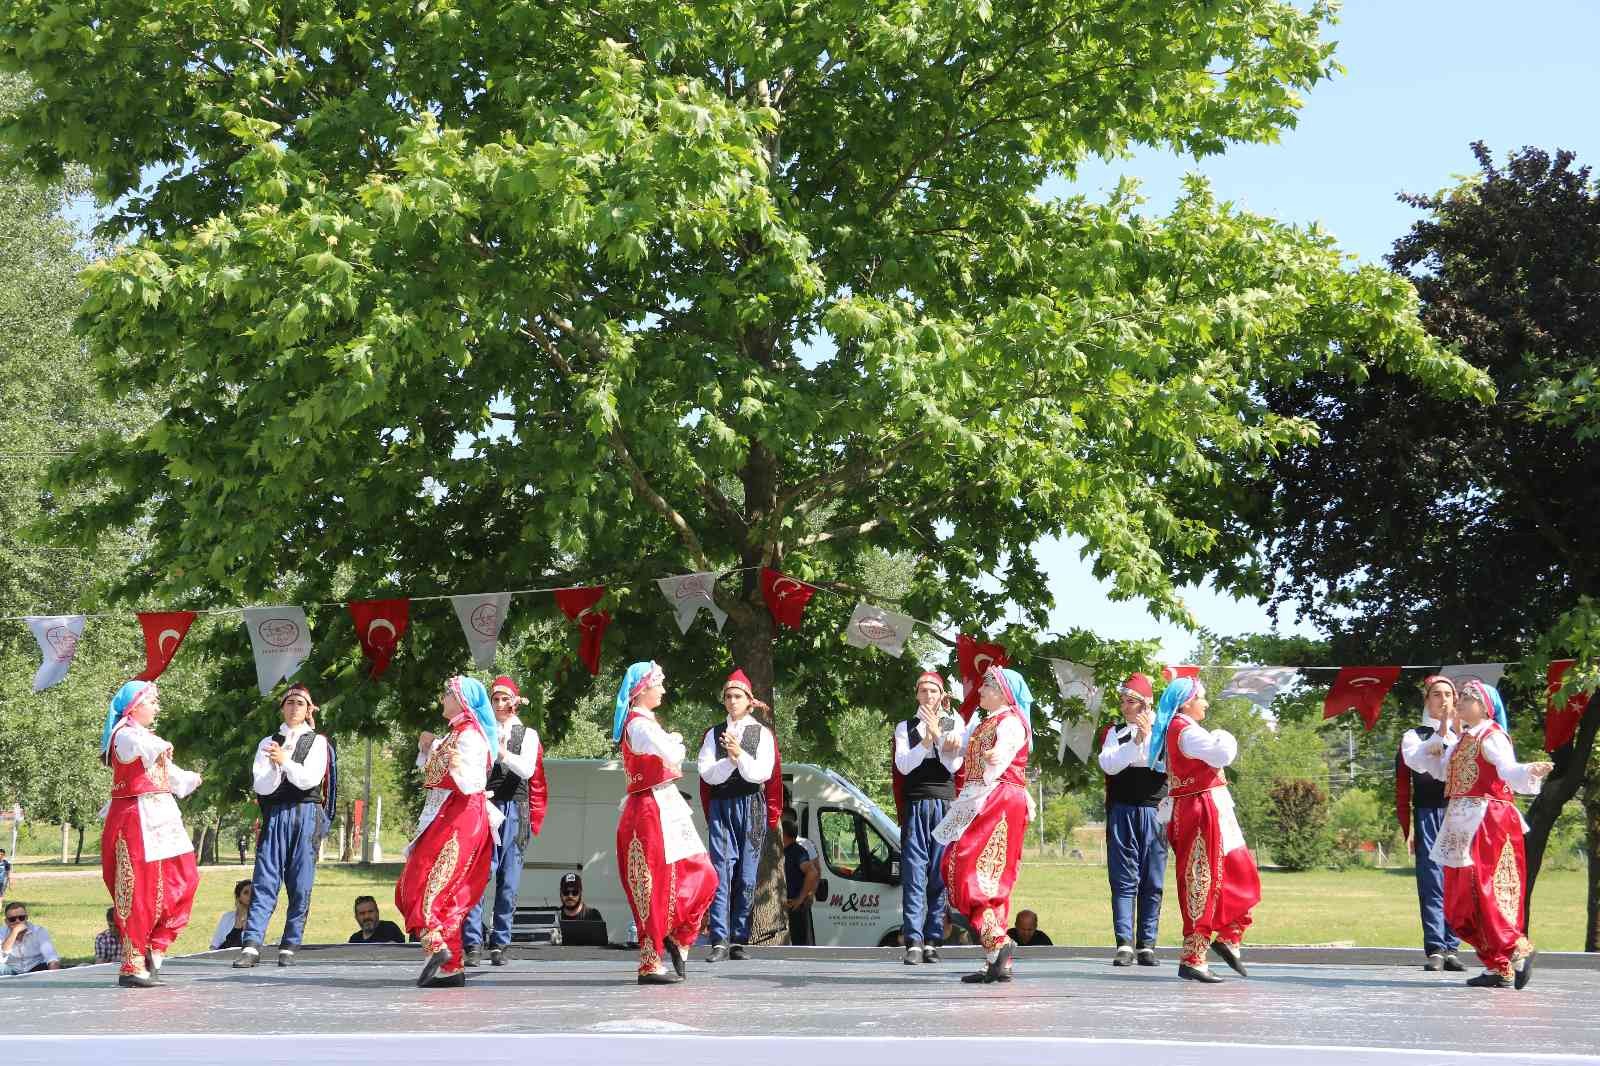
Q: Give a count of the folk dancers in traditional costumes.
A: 12